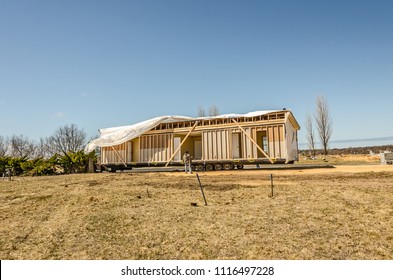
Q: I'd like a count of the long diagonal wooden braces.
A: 3